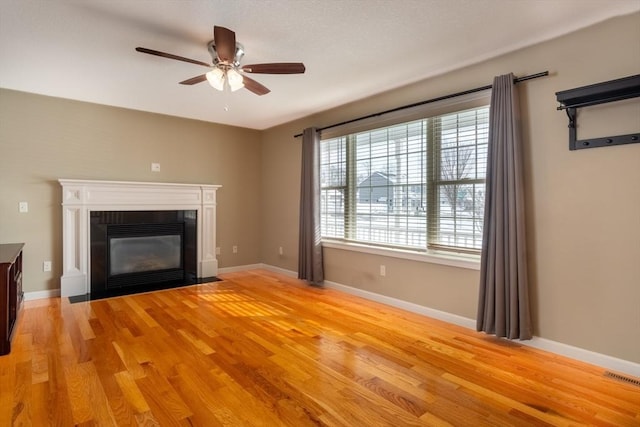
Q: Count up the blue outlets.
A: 0